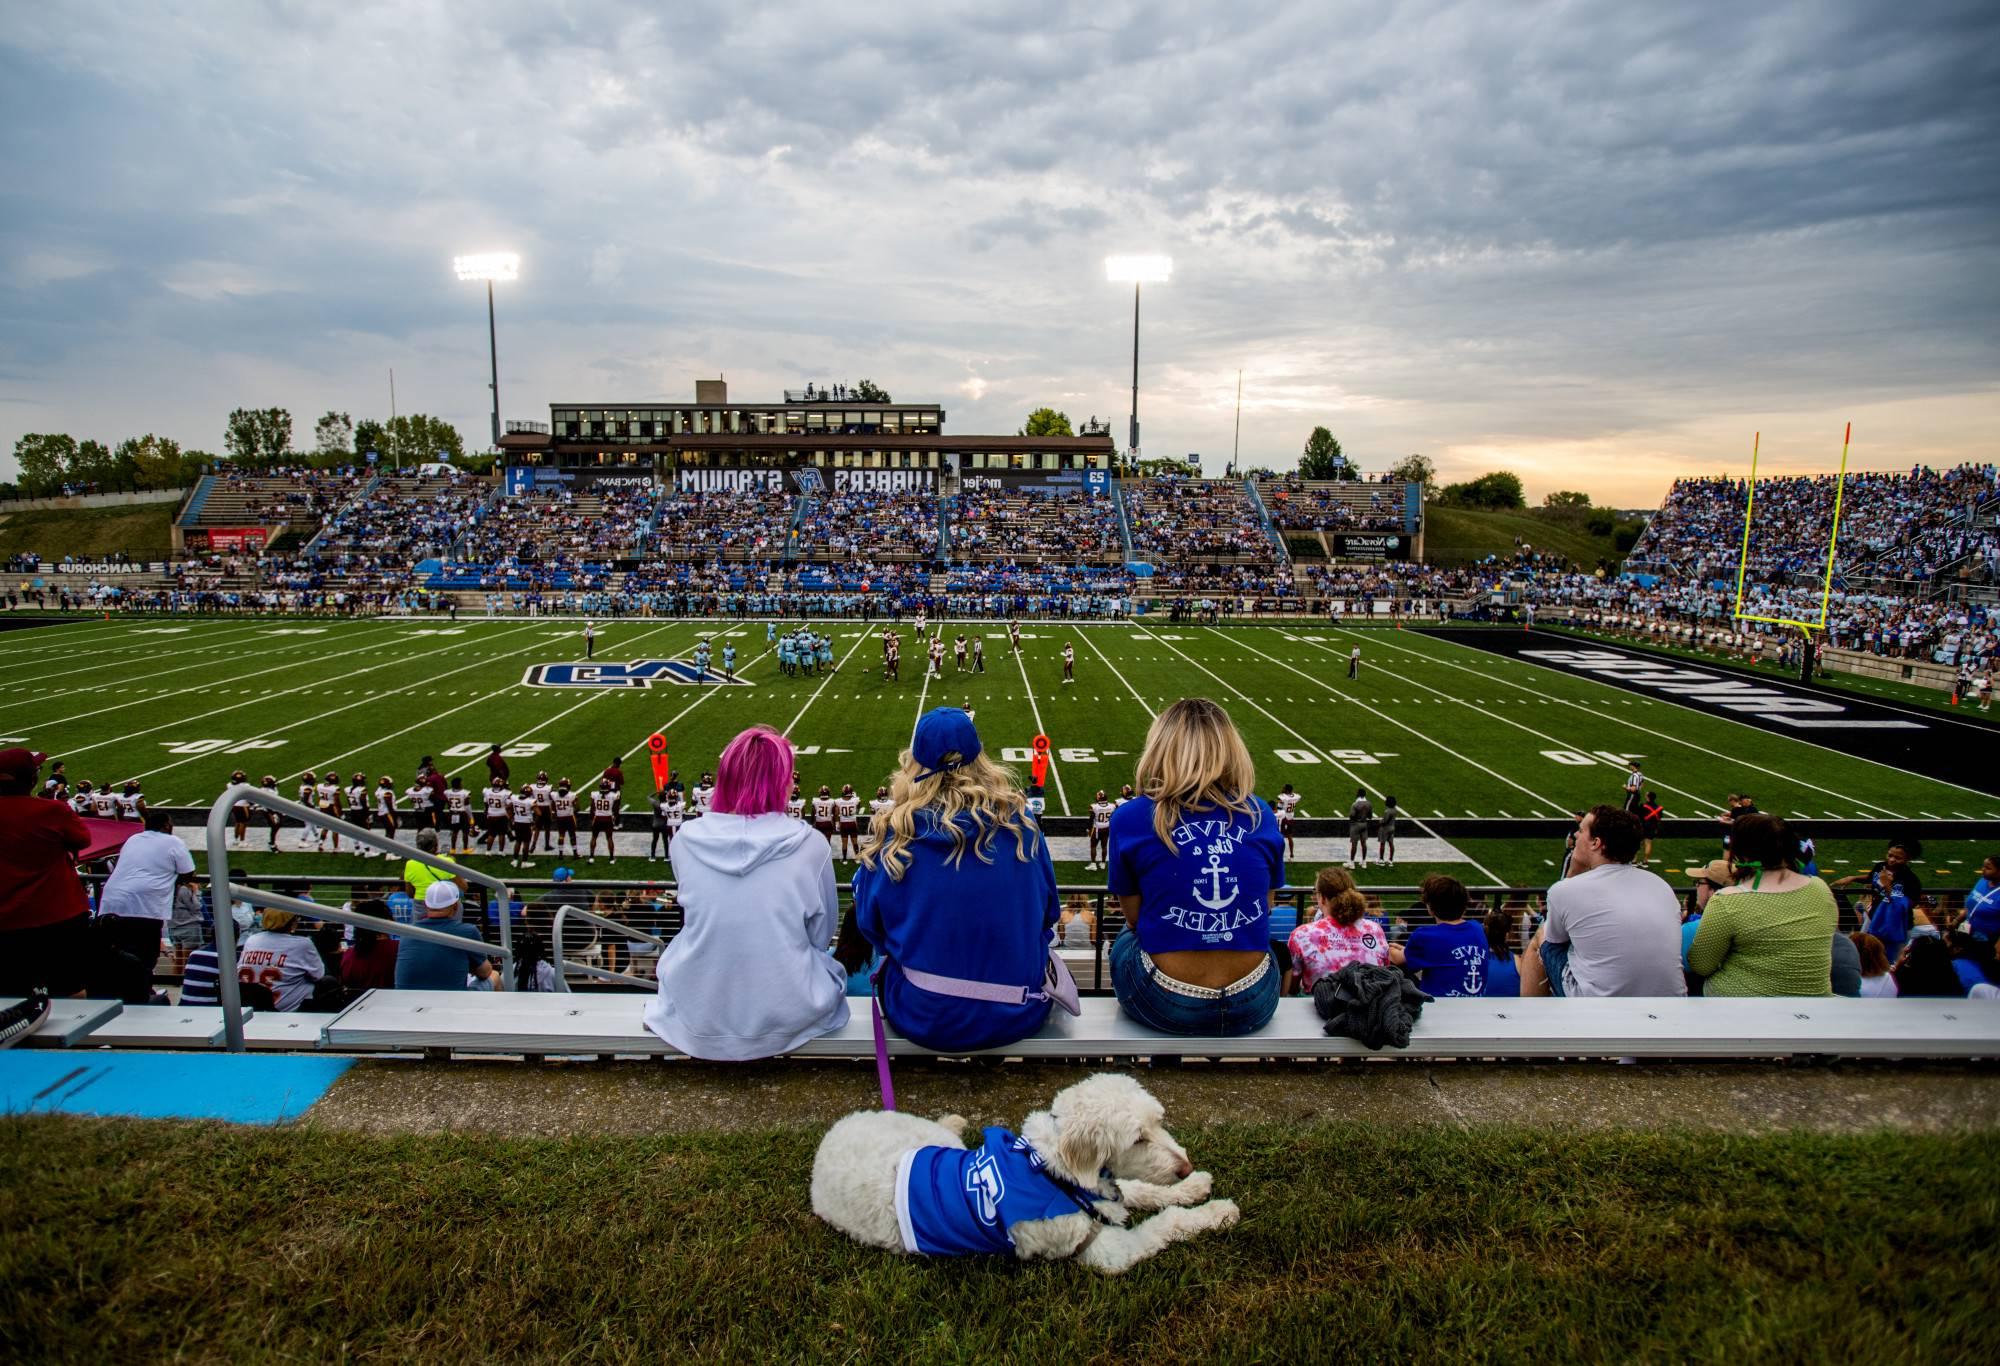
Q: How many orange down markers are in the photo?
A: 2